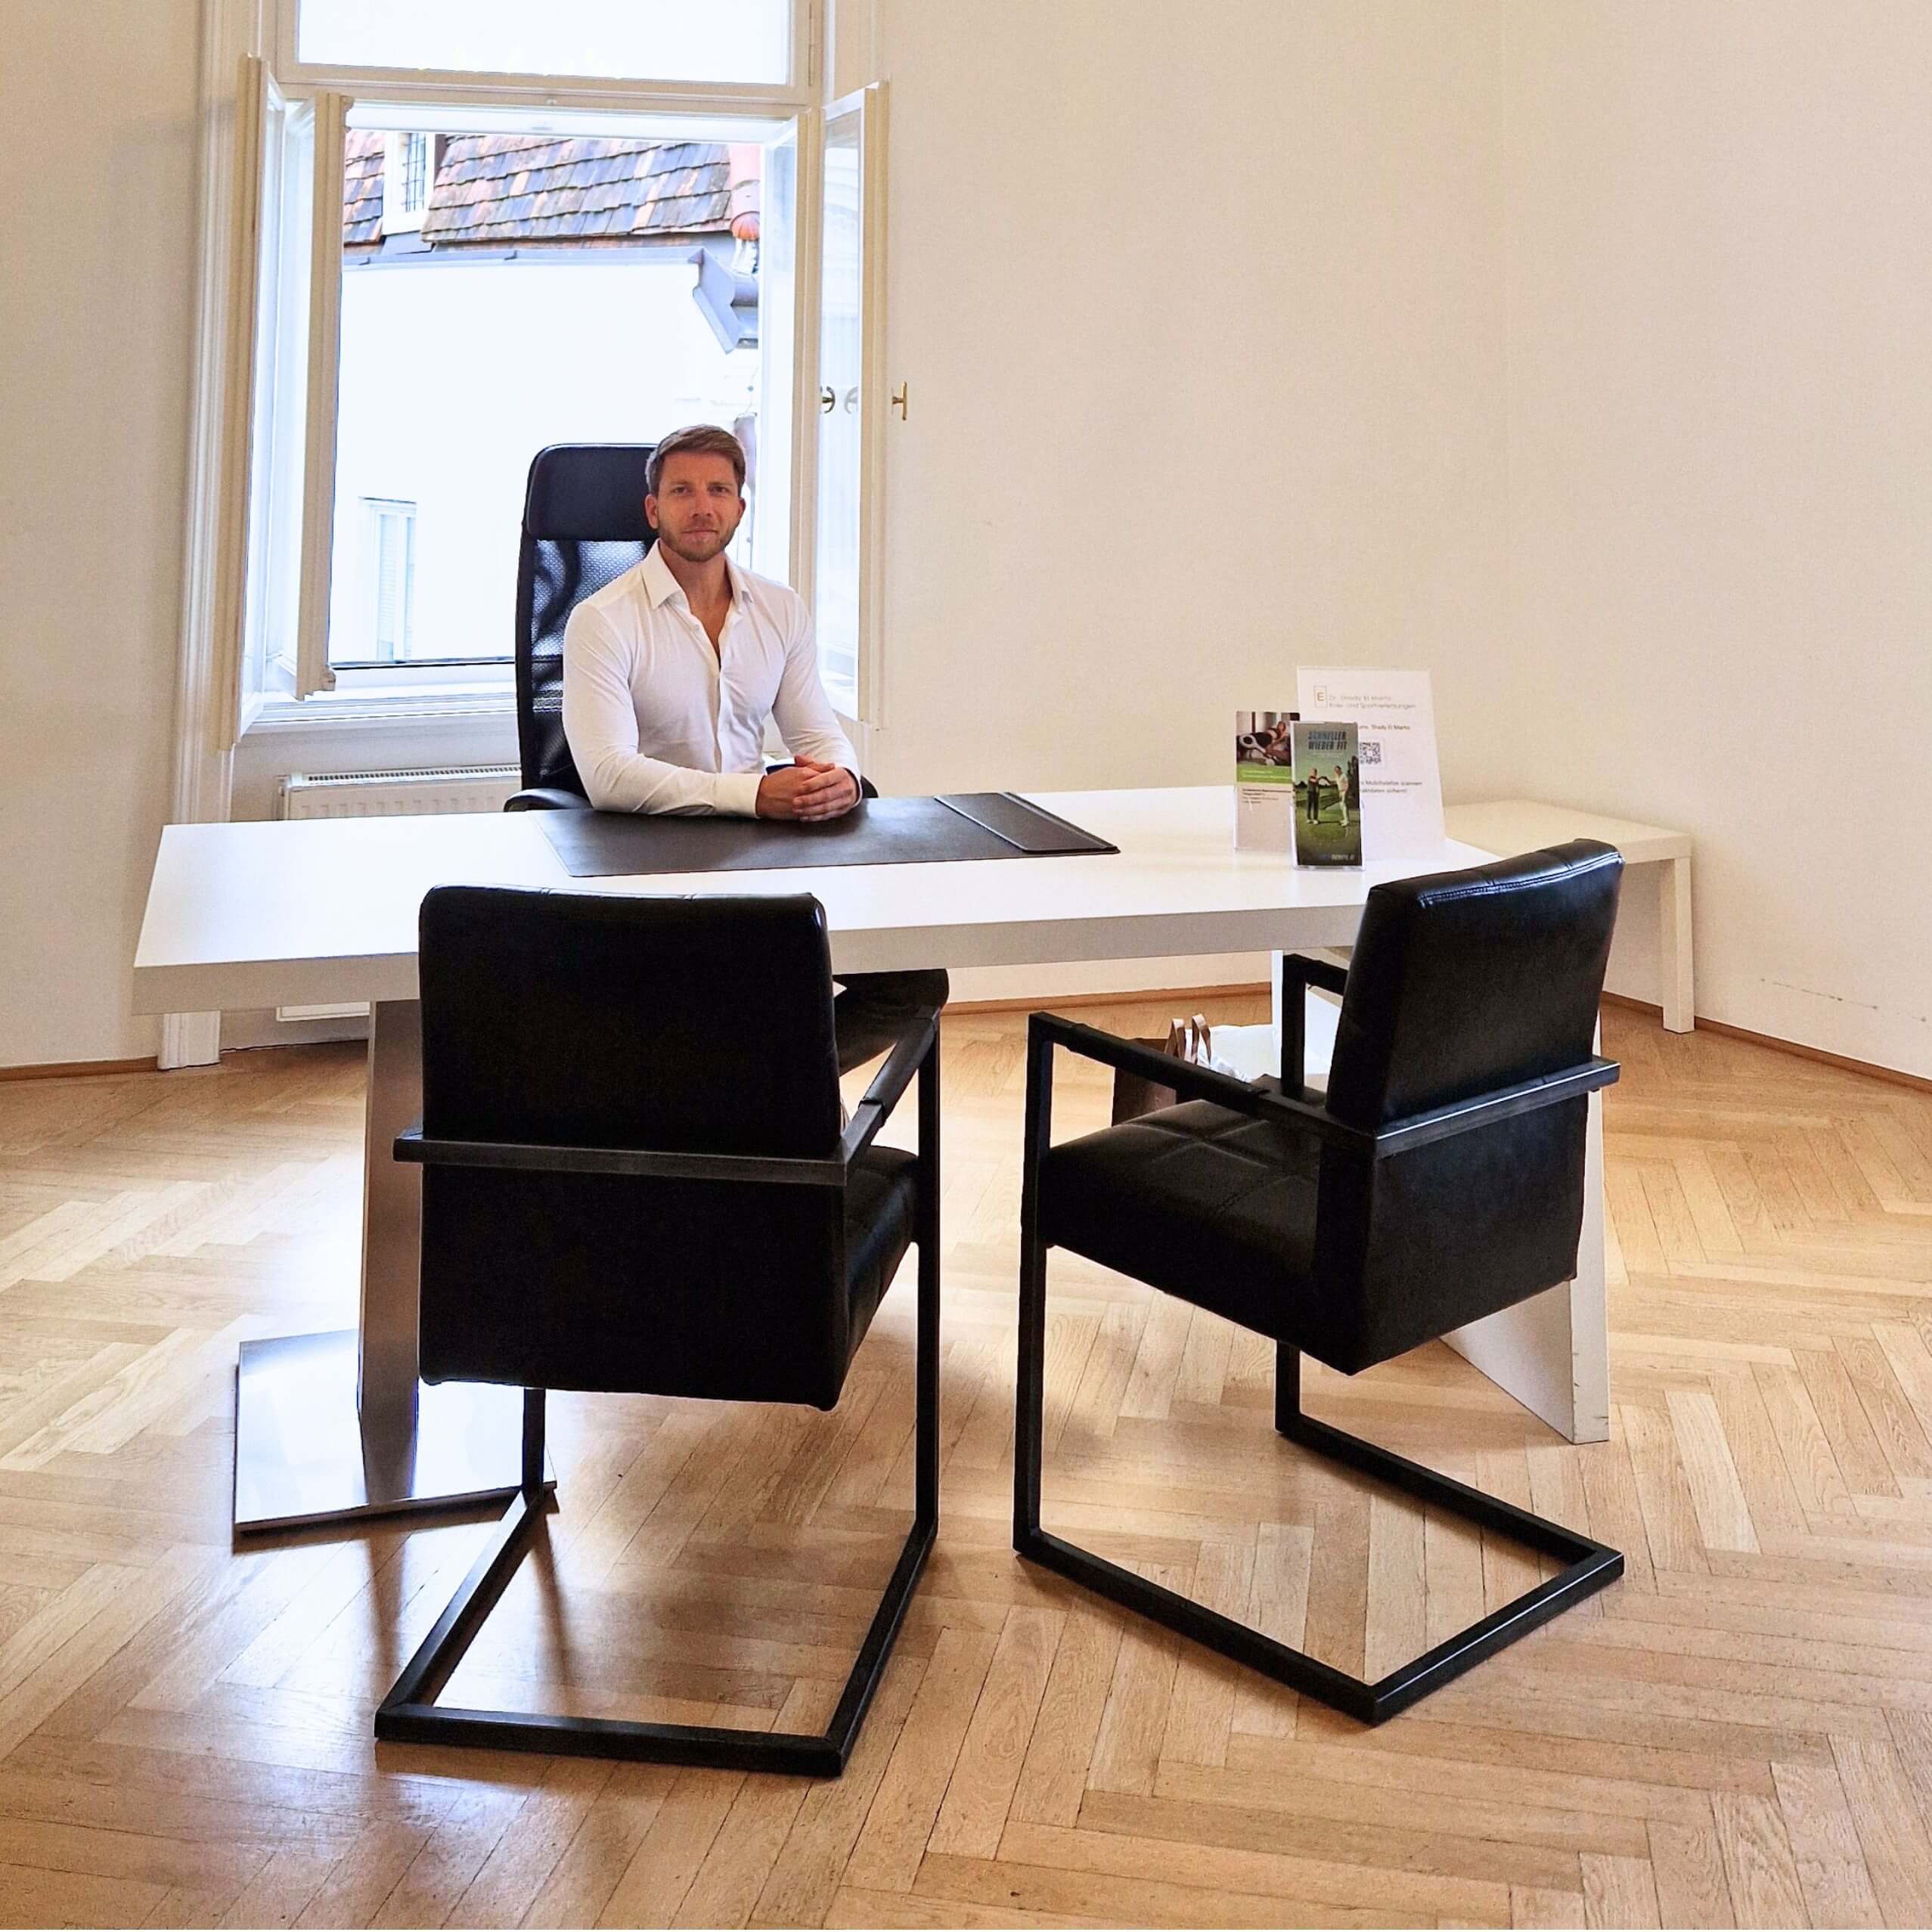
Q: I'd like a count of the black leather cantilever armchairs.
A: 2